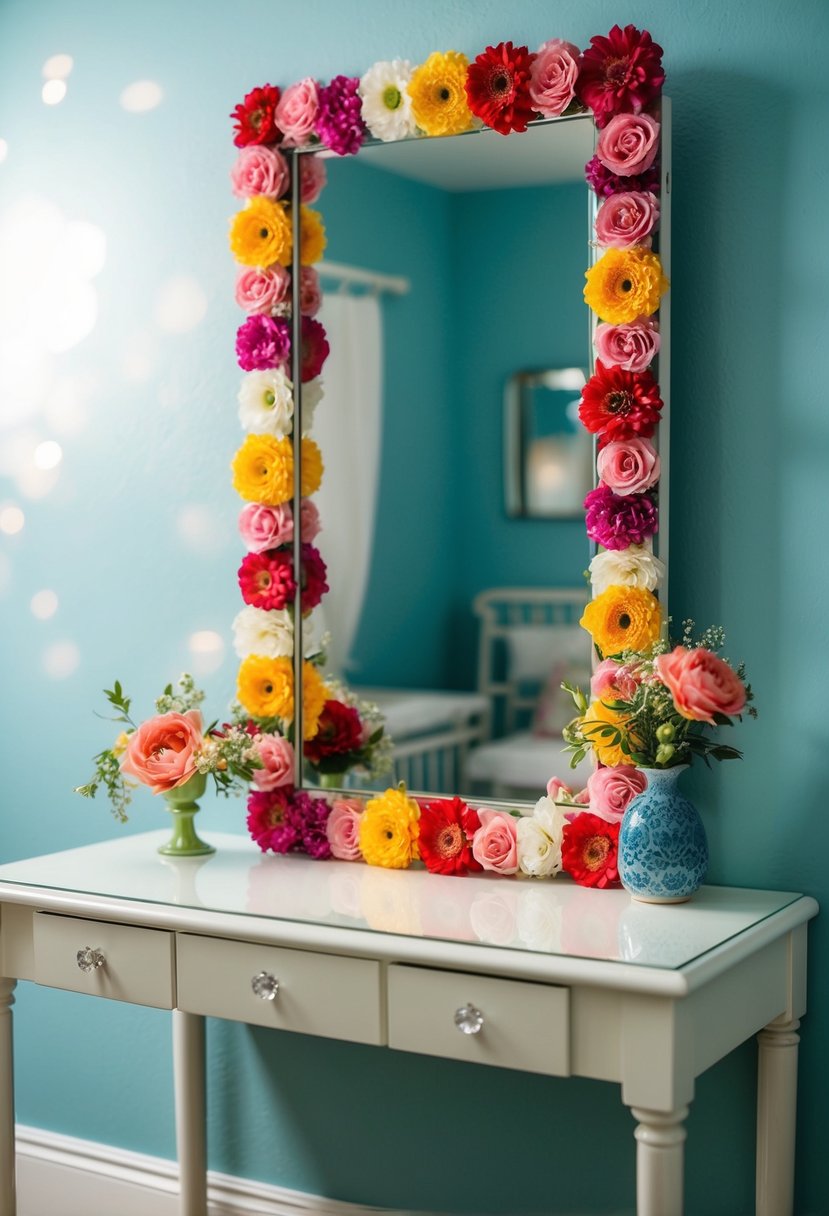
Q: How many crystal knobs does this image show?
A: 3